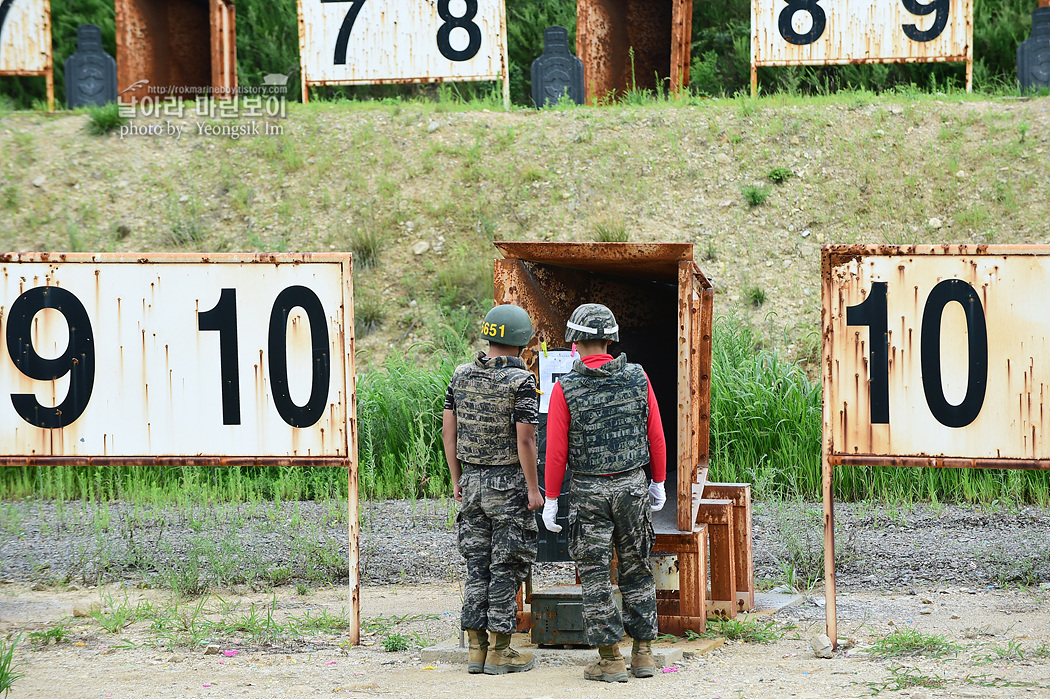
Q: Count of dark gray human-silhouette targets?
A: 3